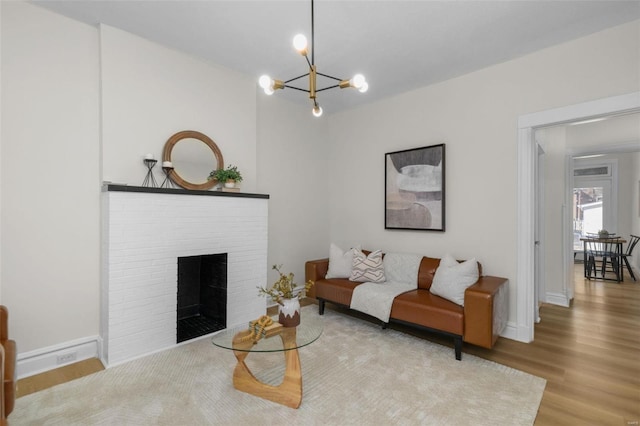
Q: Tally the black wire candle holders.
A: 2